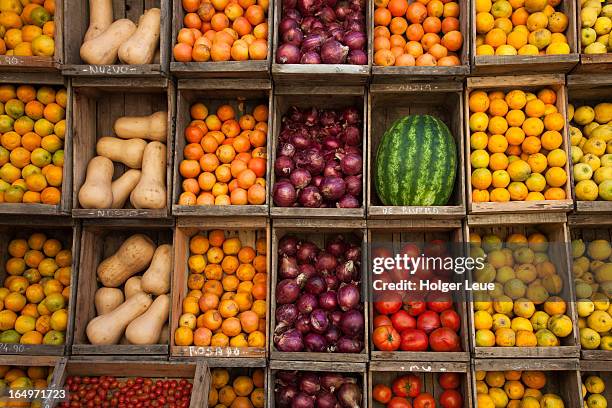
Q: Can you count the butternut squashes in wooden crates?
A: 14